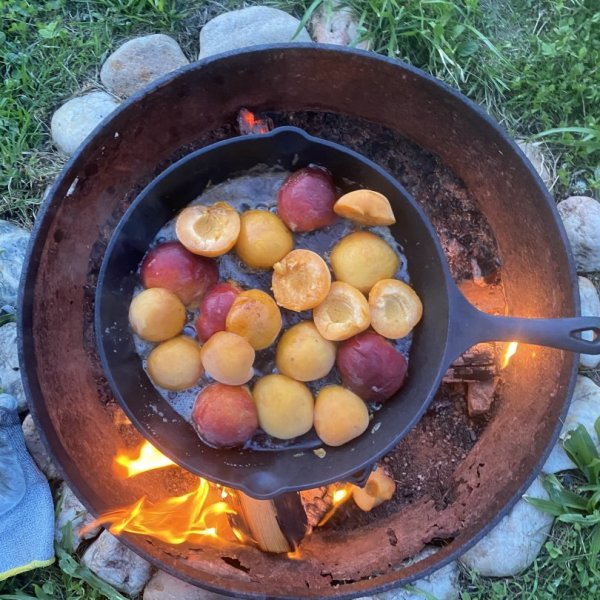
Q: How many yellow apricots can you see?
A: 14